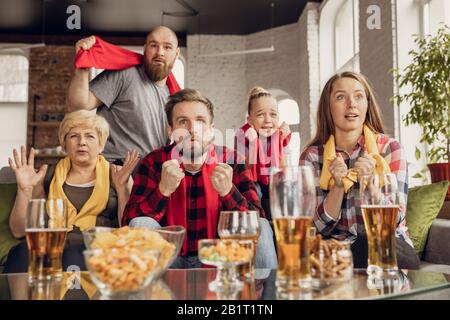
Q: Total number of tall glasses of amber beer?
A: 4